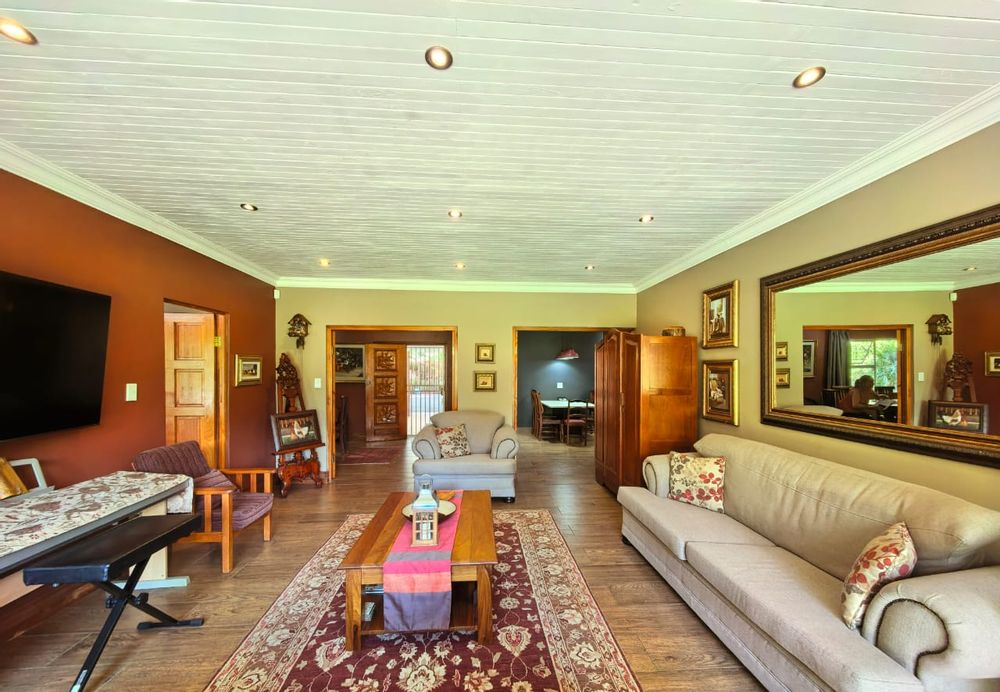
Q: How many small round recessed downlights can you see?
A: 9